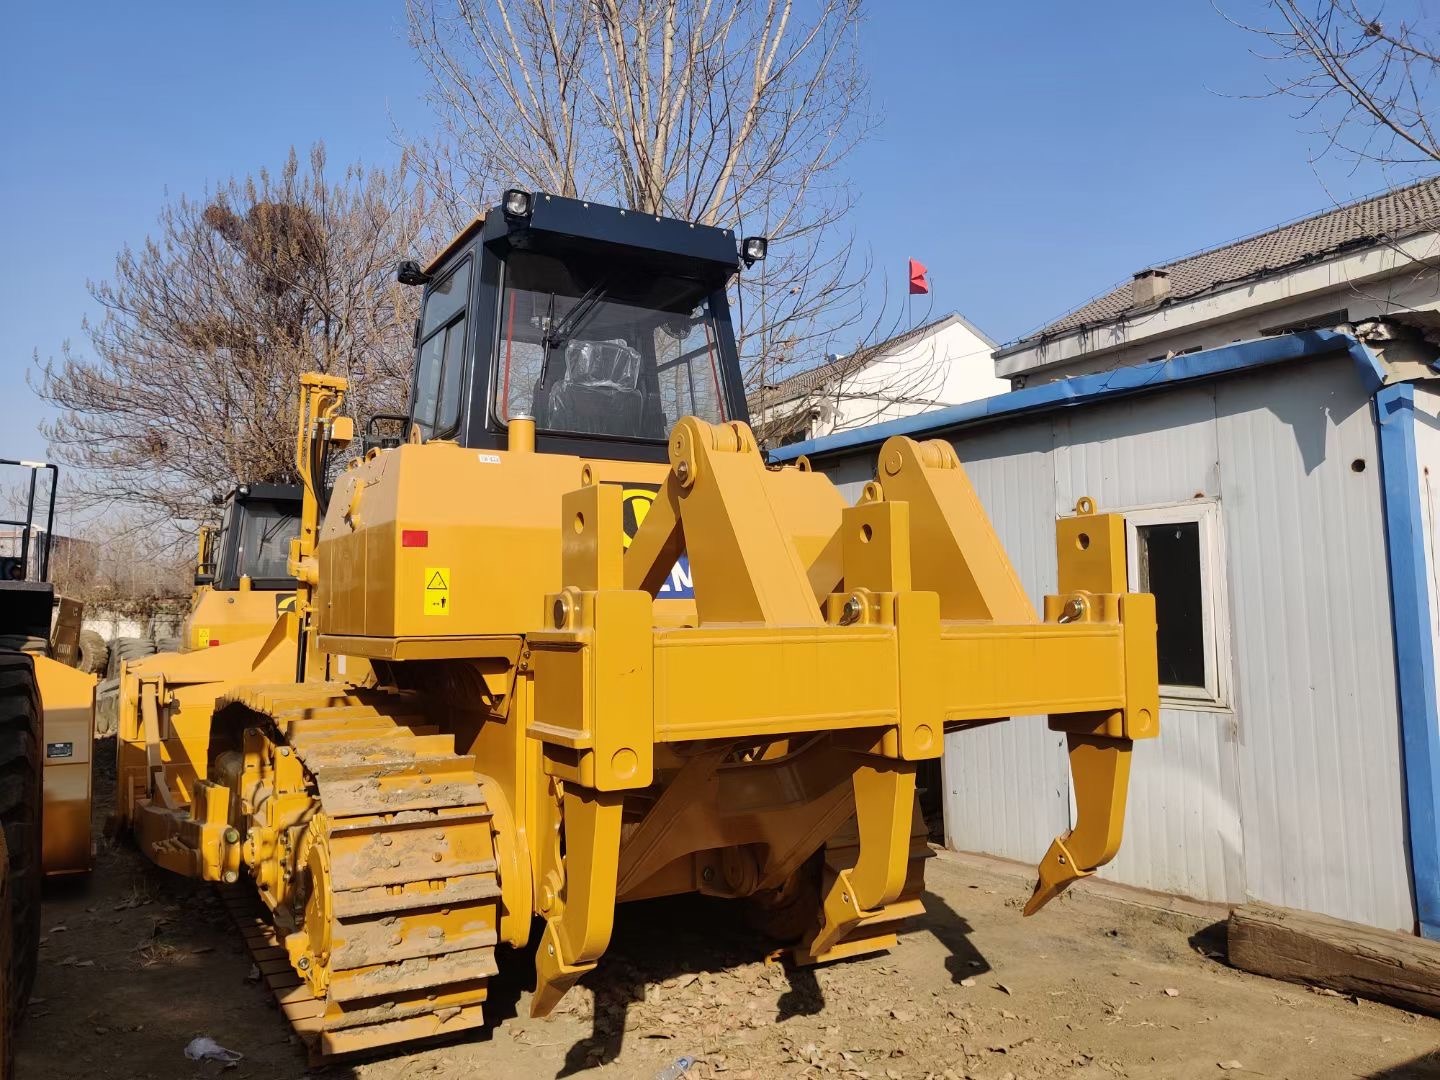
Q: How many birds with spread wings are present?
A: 0